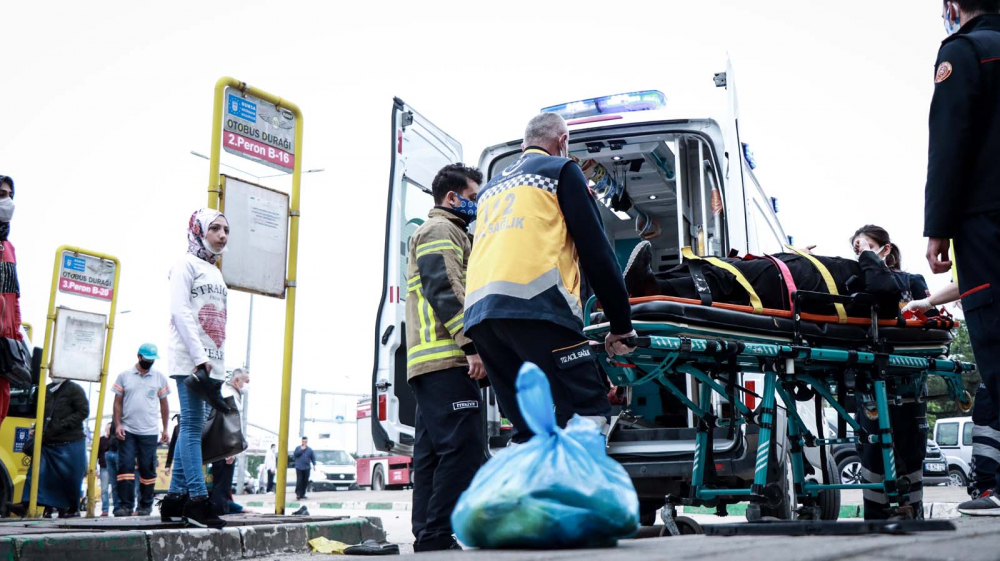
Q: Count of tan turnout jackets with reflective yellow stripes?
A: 1